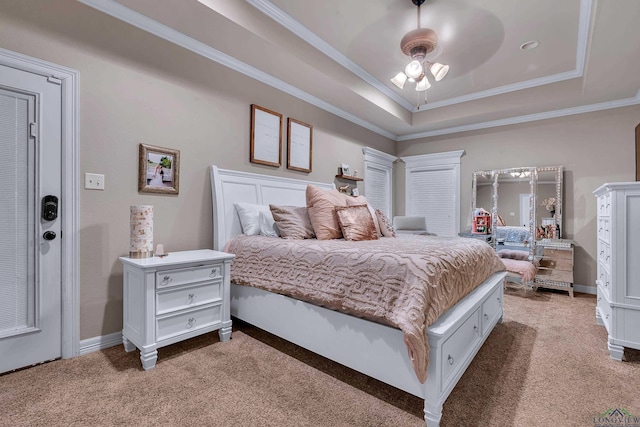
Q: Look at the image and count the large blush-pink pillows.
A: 2